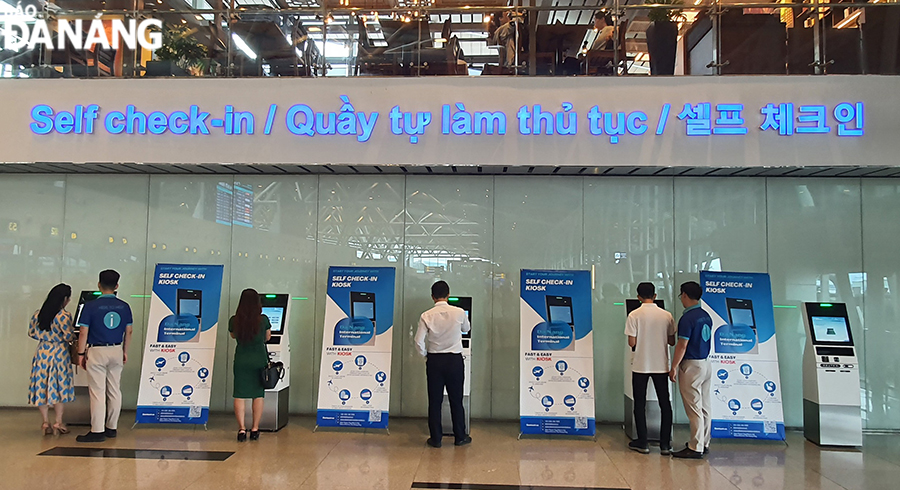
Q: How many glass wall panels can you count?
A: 11